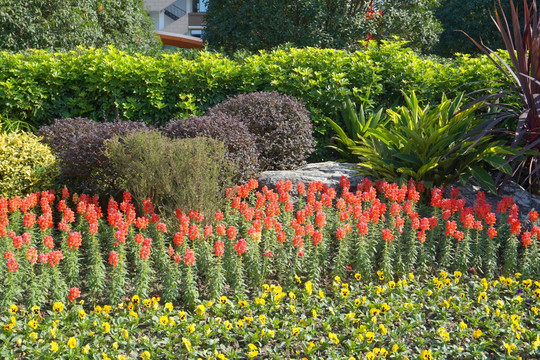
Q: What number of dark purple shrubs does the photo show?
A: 3